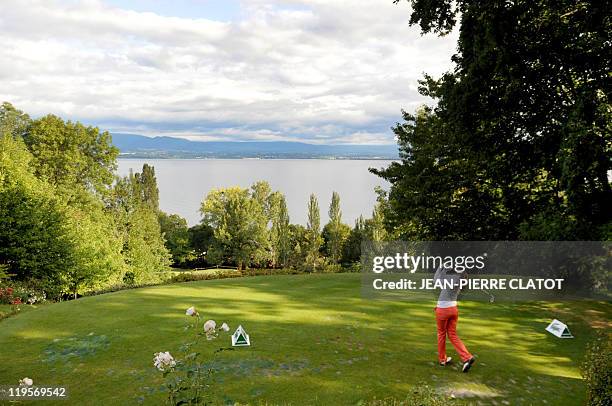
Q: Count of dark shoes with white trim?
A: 2